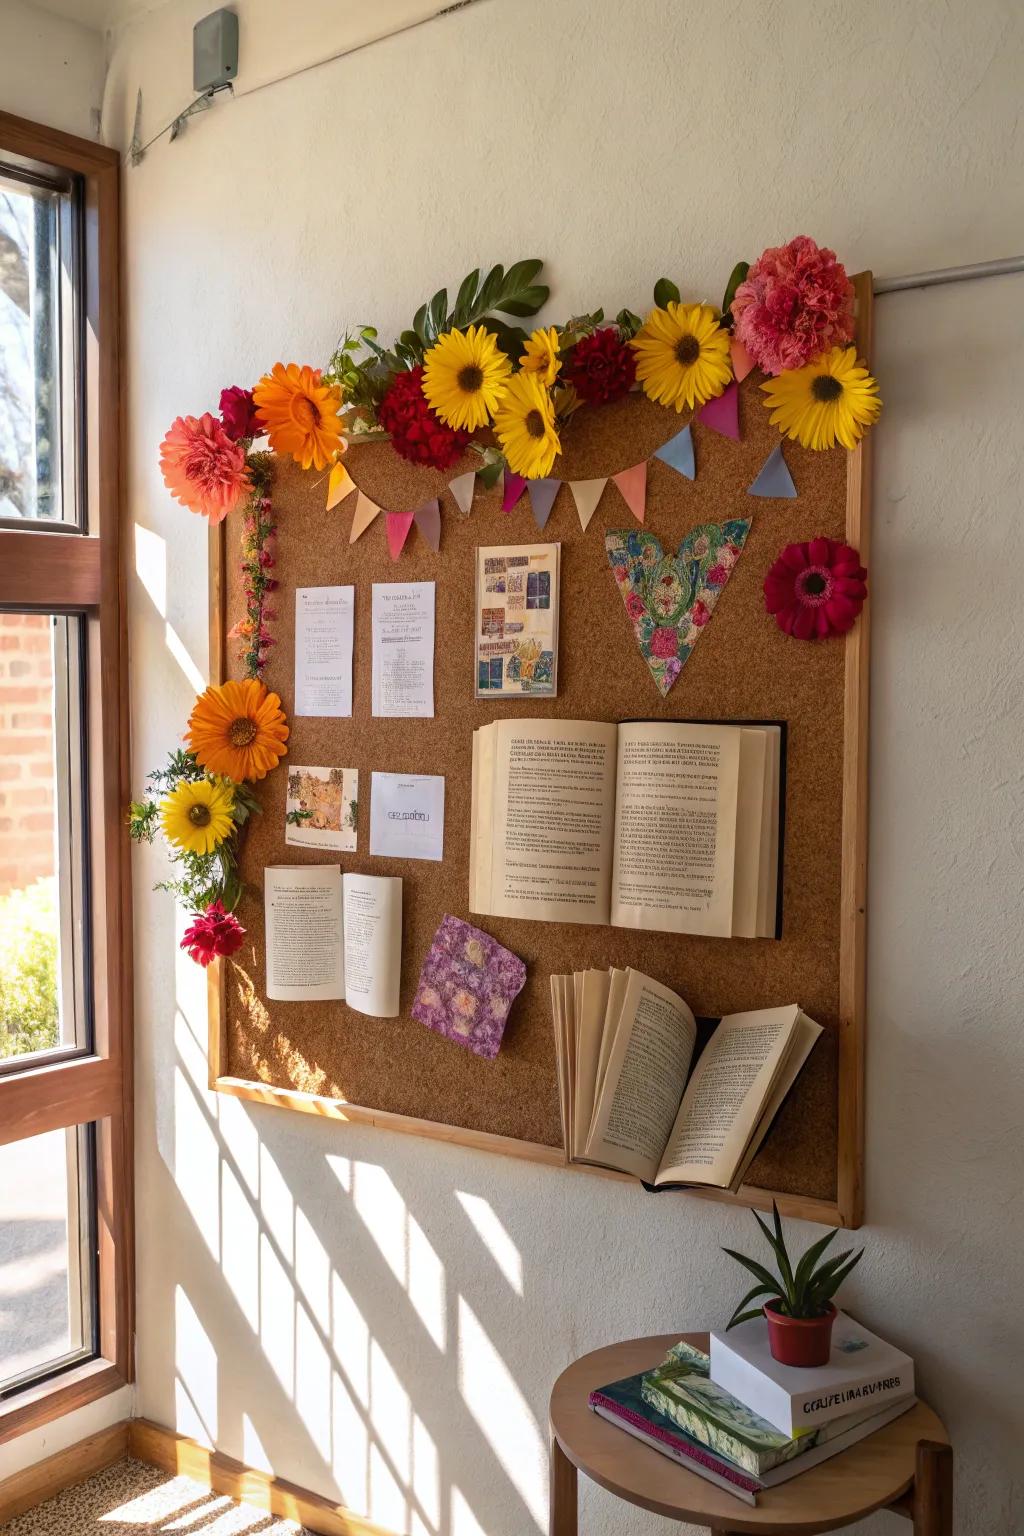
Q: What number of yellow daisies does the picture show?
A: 6